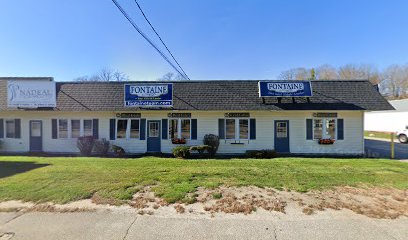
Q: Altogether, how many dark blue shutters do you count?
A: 12